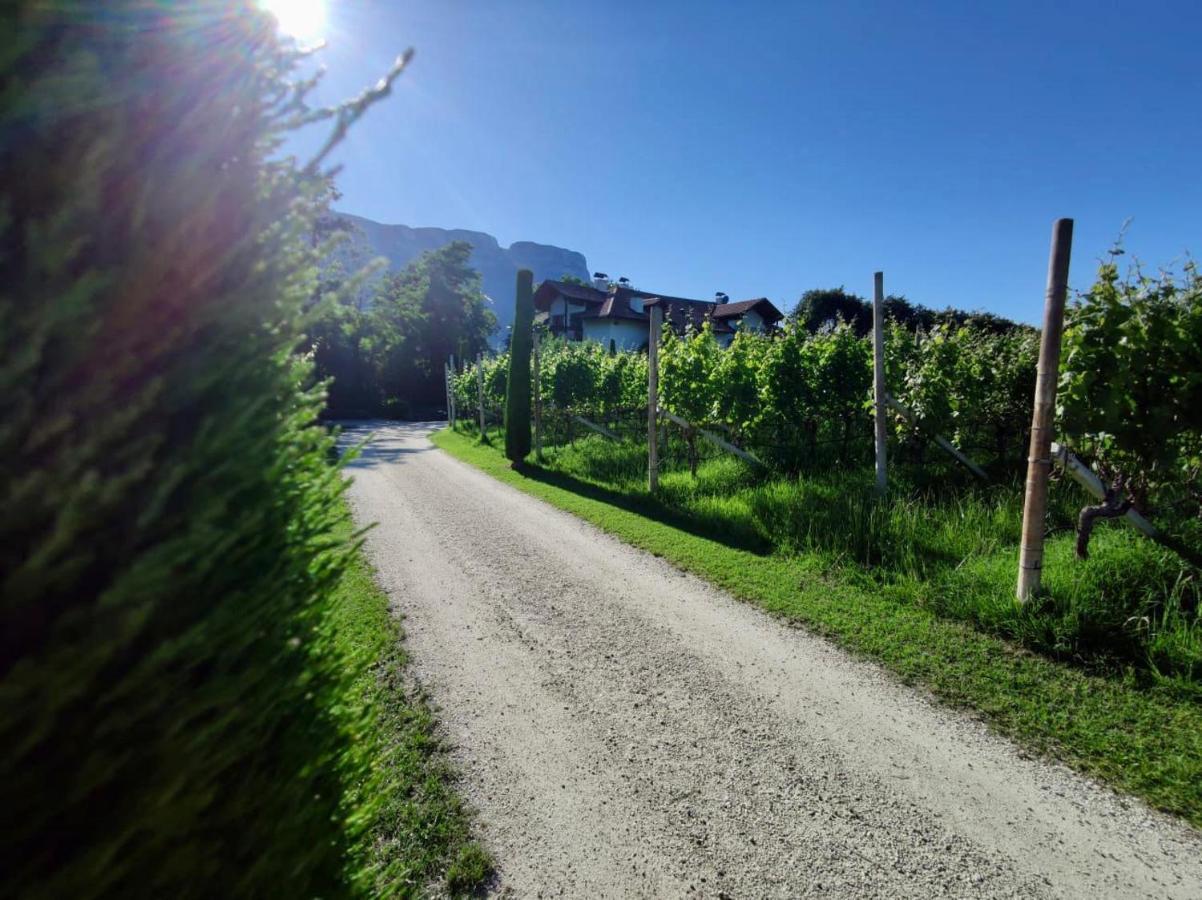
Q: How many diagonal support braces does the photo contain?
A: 4